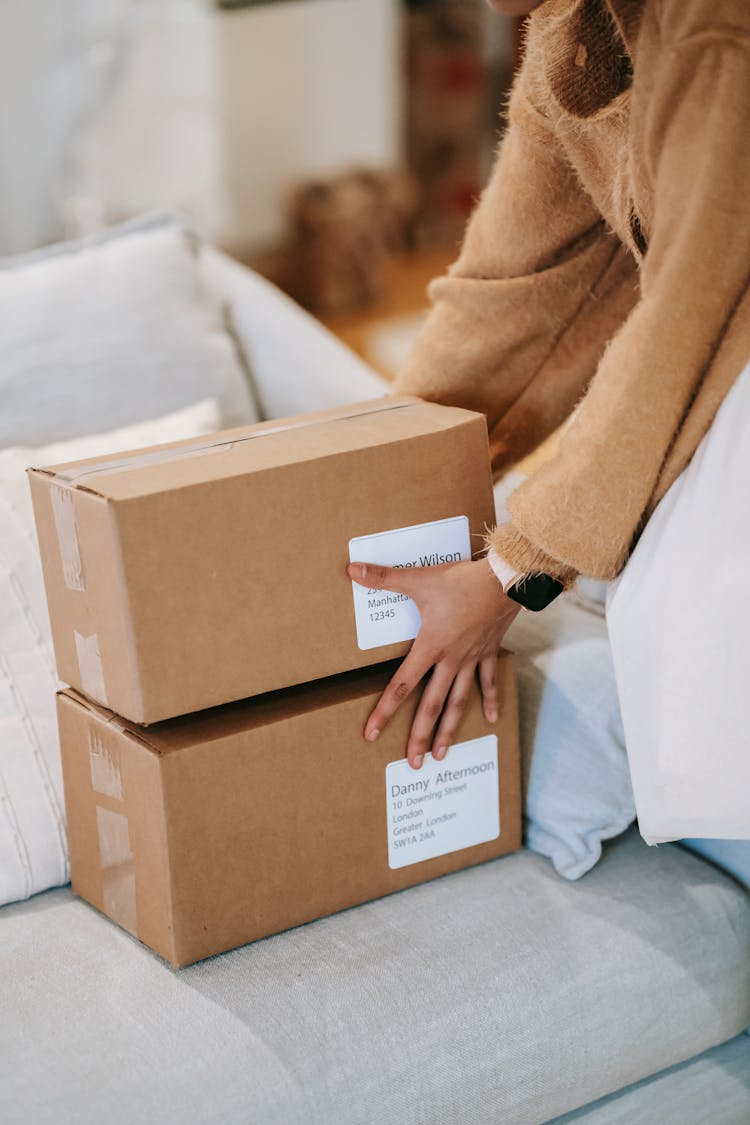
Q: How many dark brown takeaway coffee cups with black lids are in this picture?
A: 0